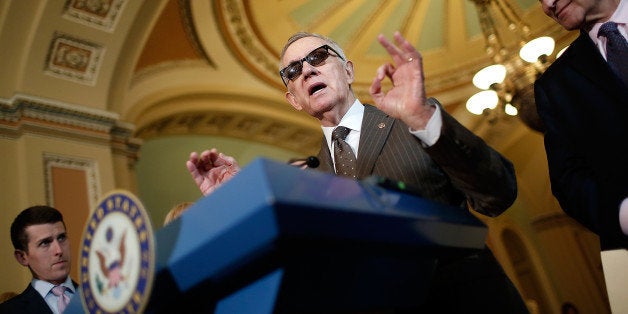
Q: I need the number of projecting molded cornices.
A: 1